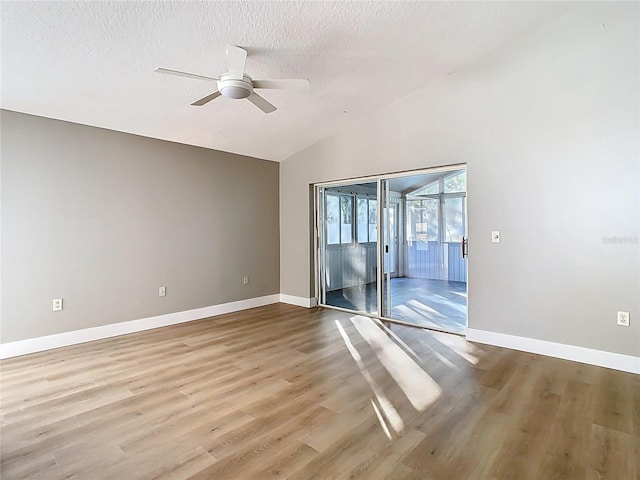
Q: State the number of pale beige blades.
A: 5